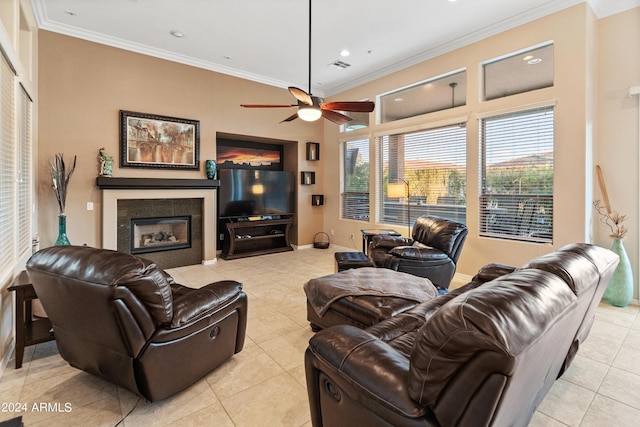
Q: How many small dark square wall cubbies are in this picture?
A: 3